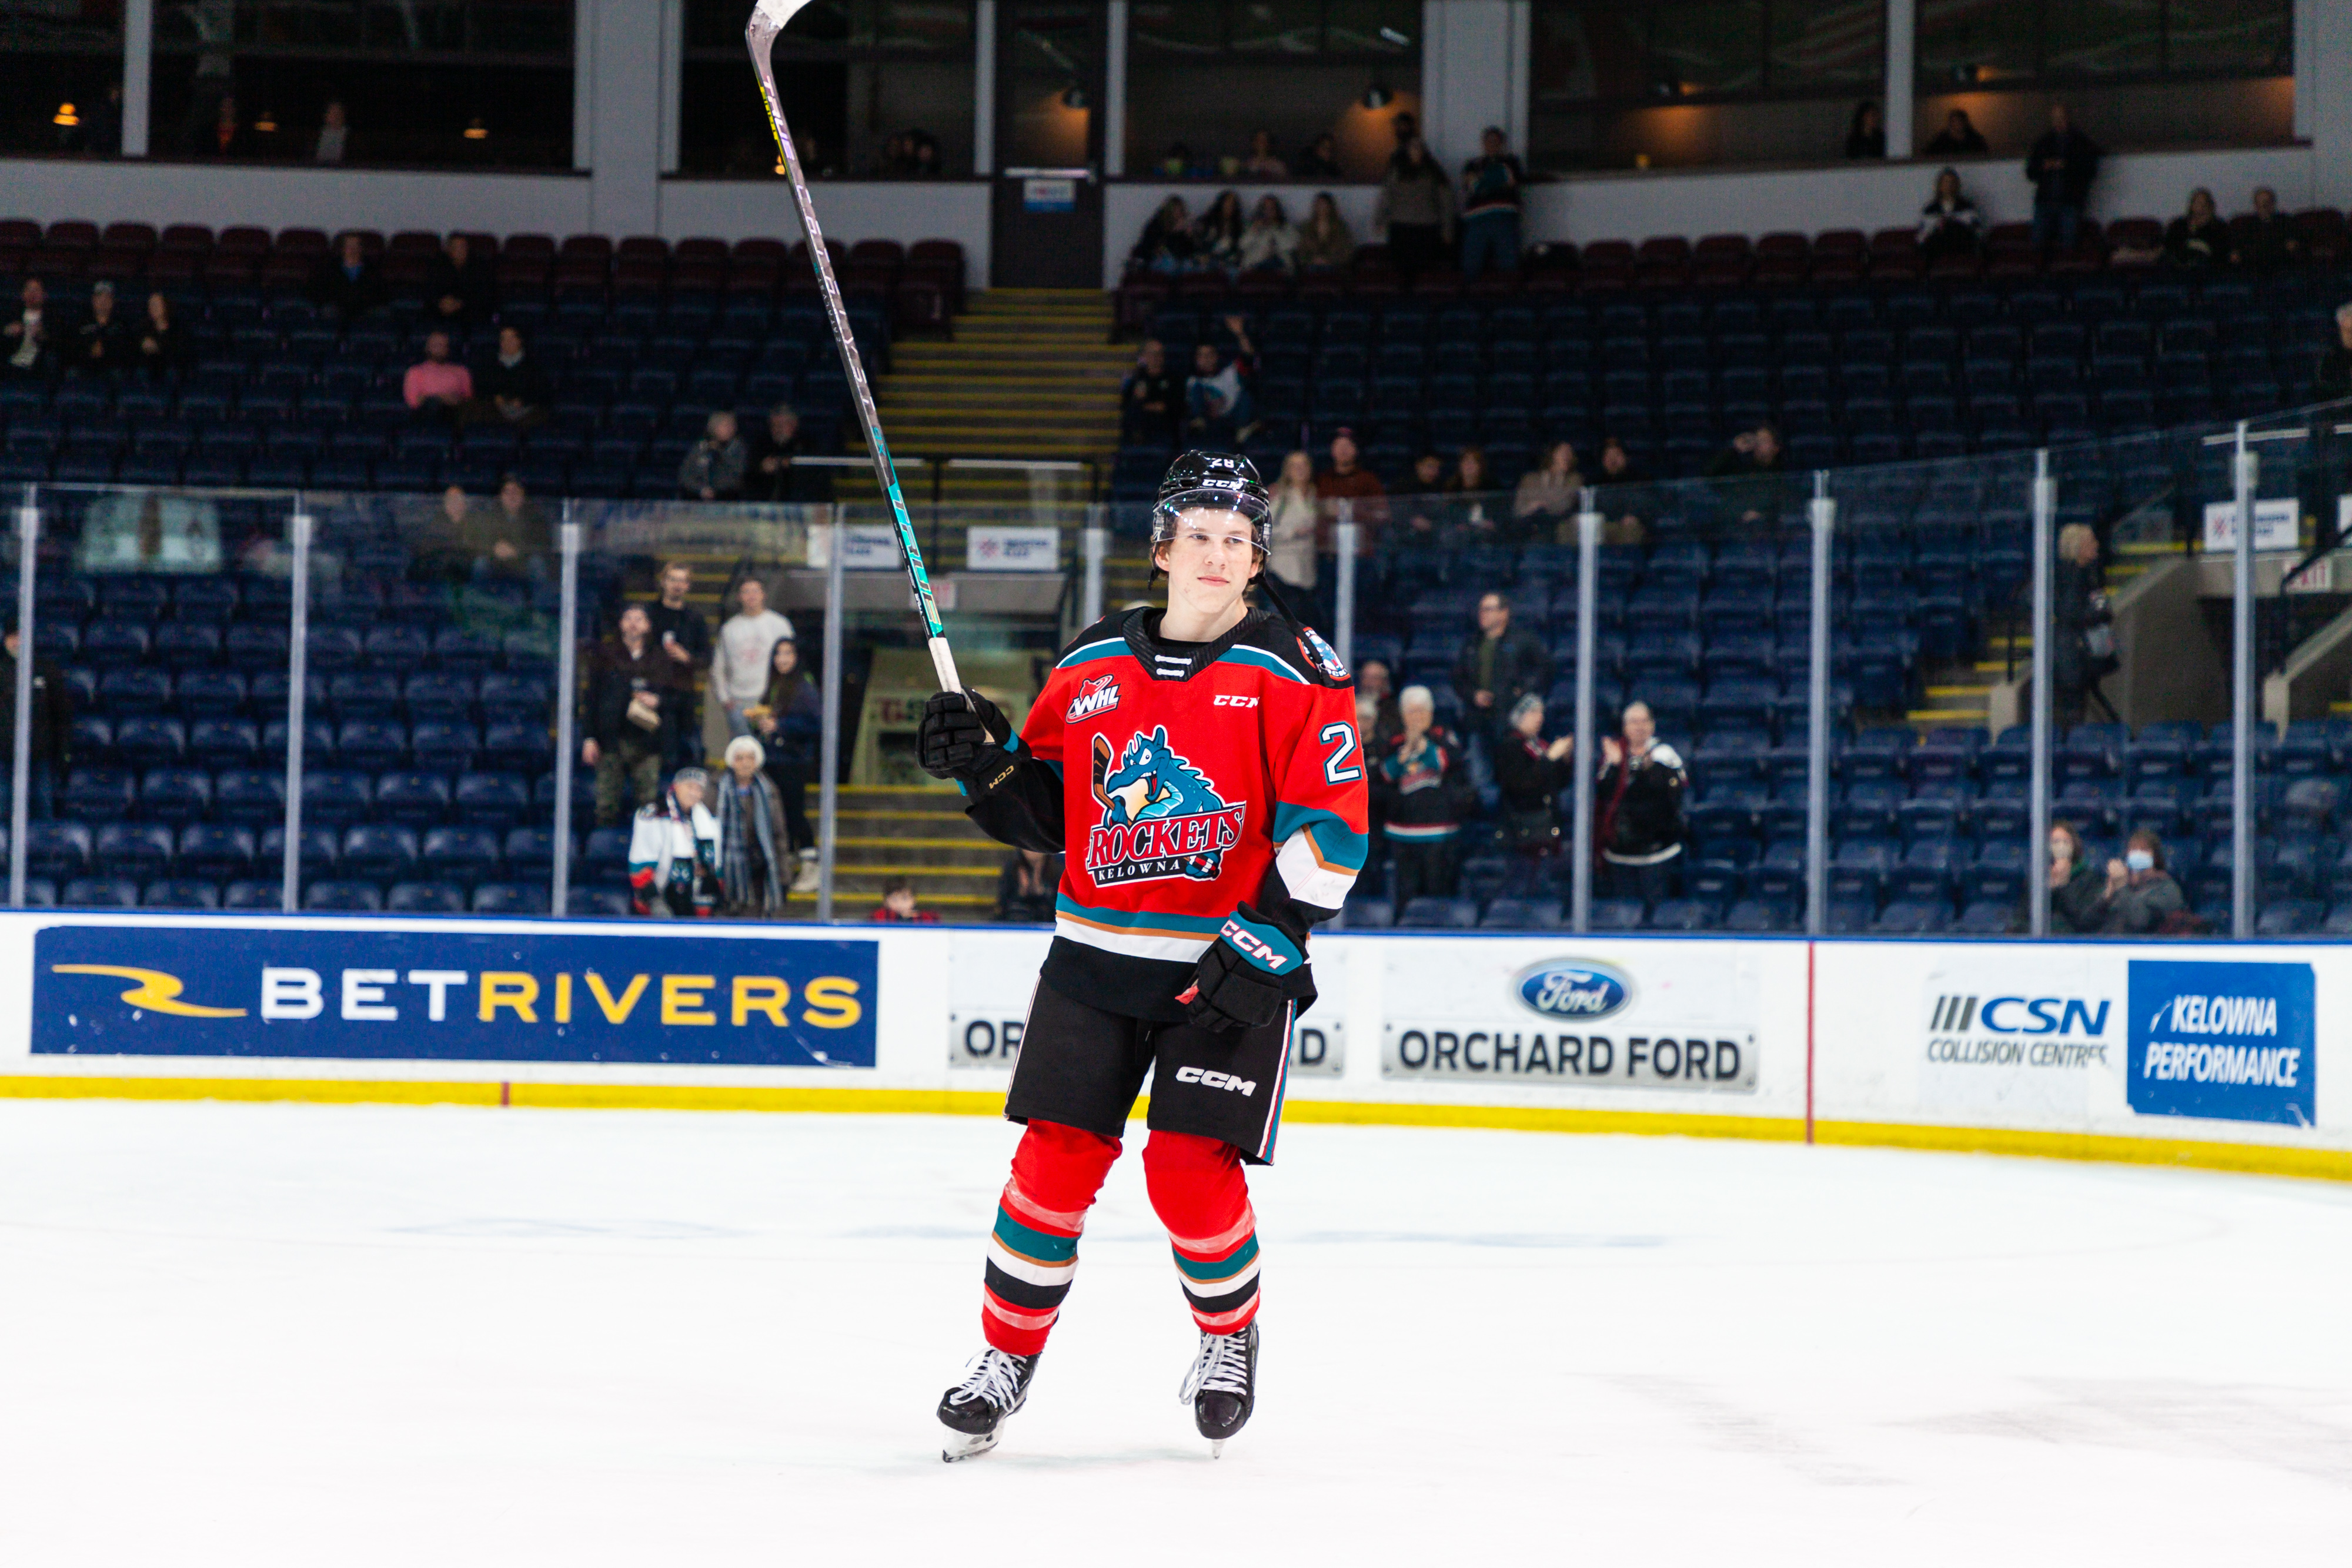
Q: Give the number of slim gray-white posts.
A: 10